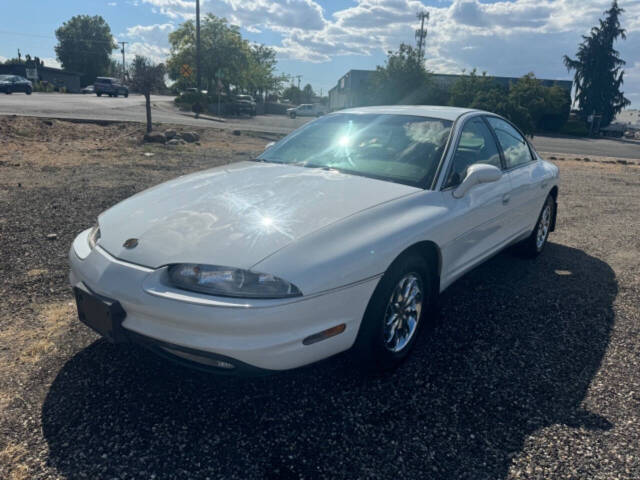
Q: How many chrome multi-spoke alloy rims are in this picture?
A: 2